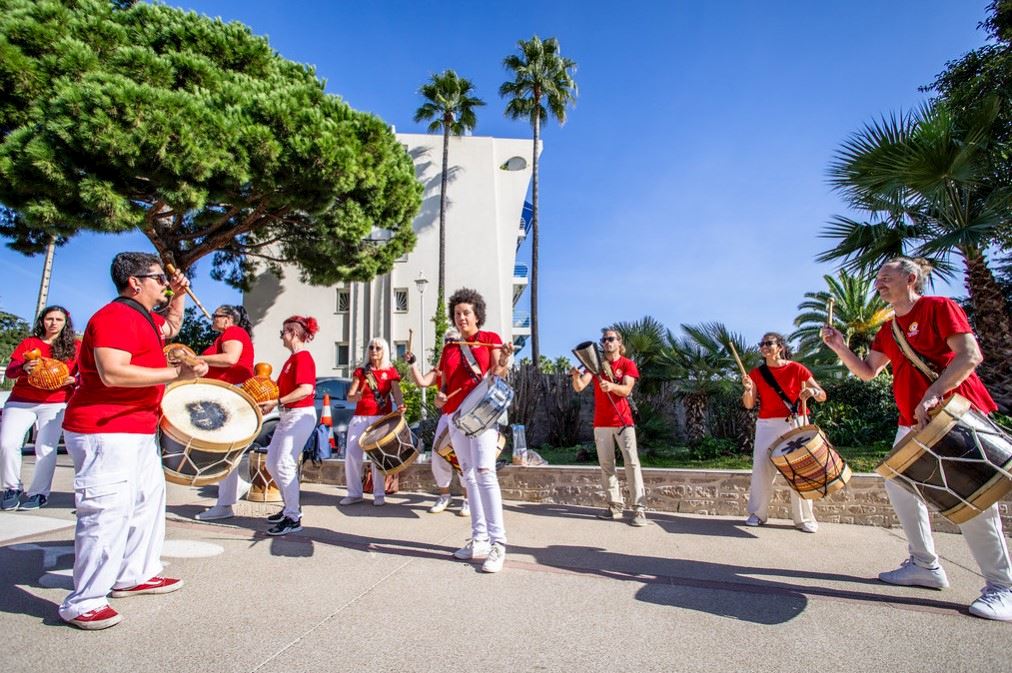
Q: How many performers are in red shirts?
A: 10